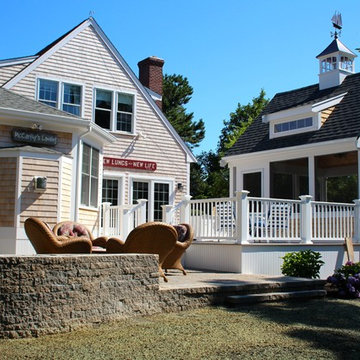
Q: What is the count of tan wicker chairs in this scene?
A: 4